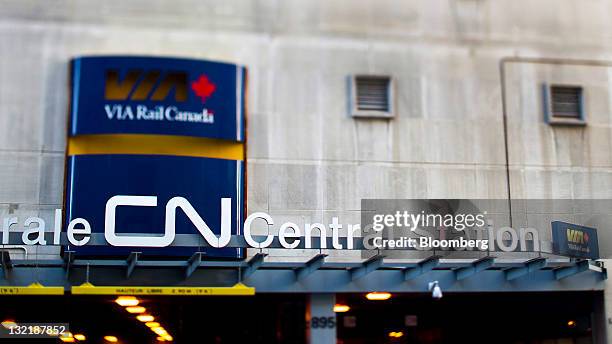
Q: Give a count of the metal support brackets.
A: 11